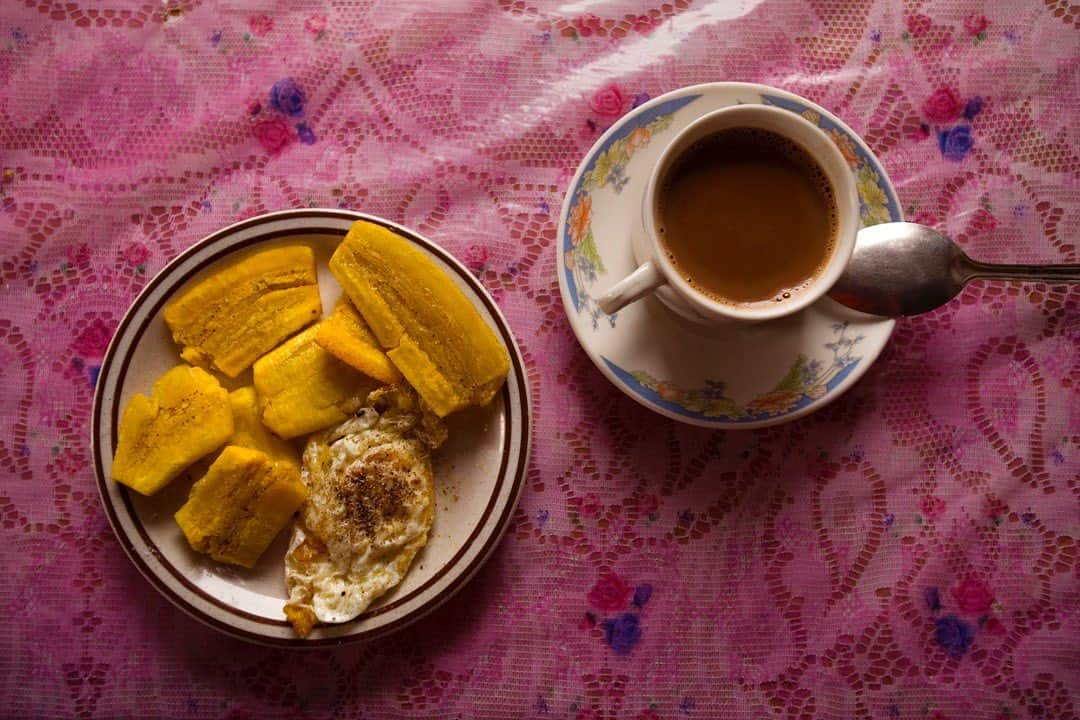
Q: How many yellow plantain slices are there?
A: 7